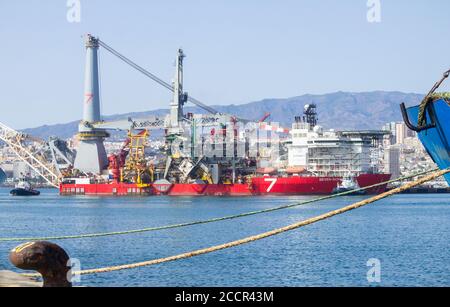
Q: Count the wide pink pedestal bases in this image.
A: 0